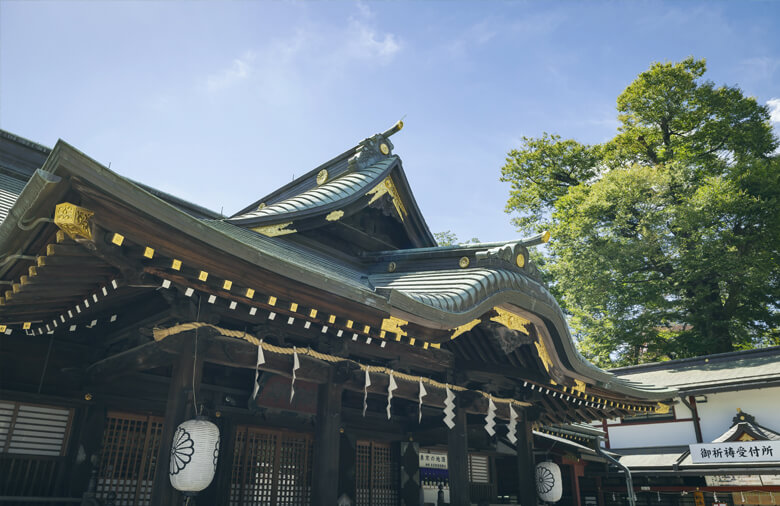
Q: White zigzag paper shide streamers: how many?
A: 8